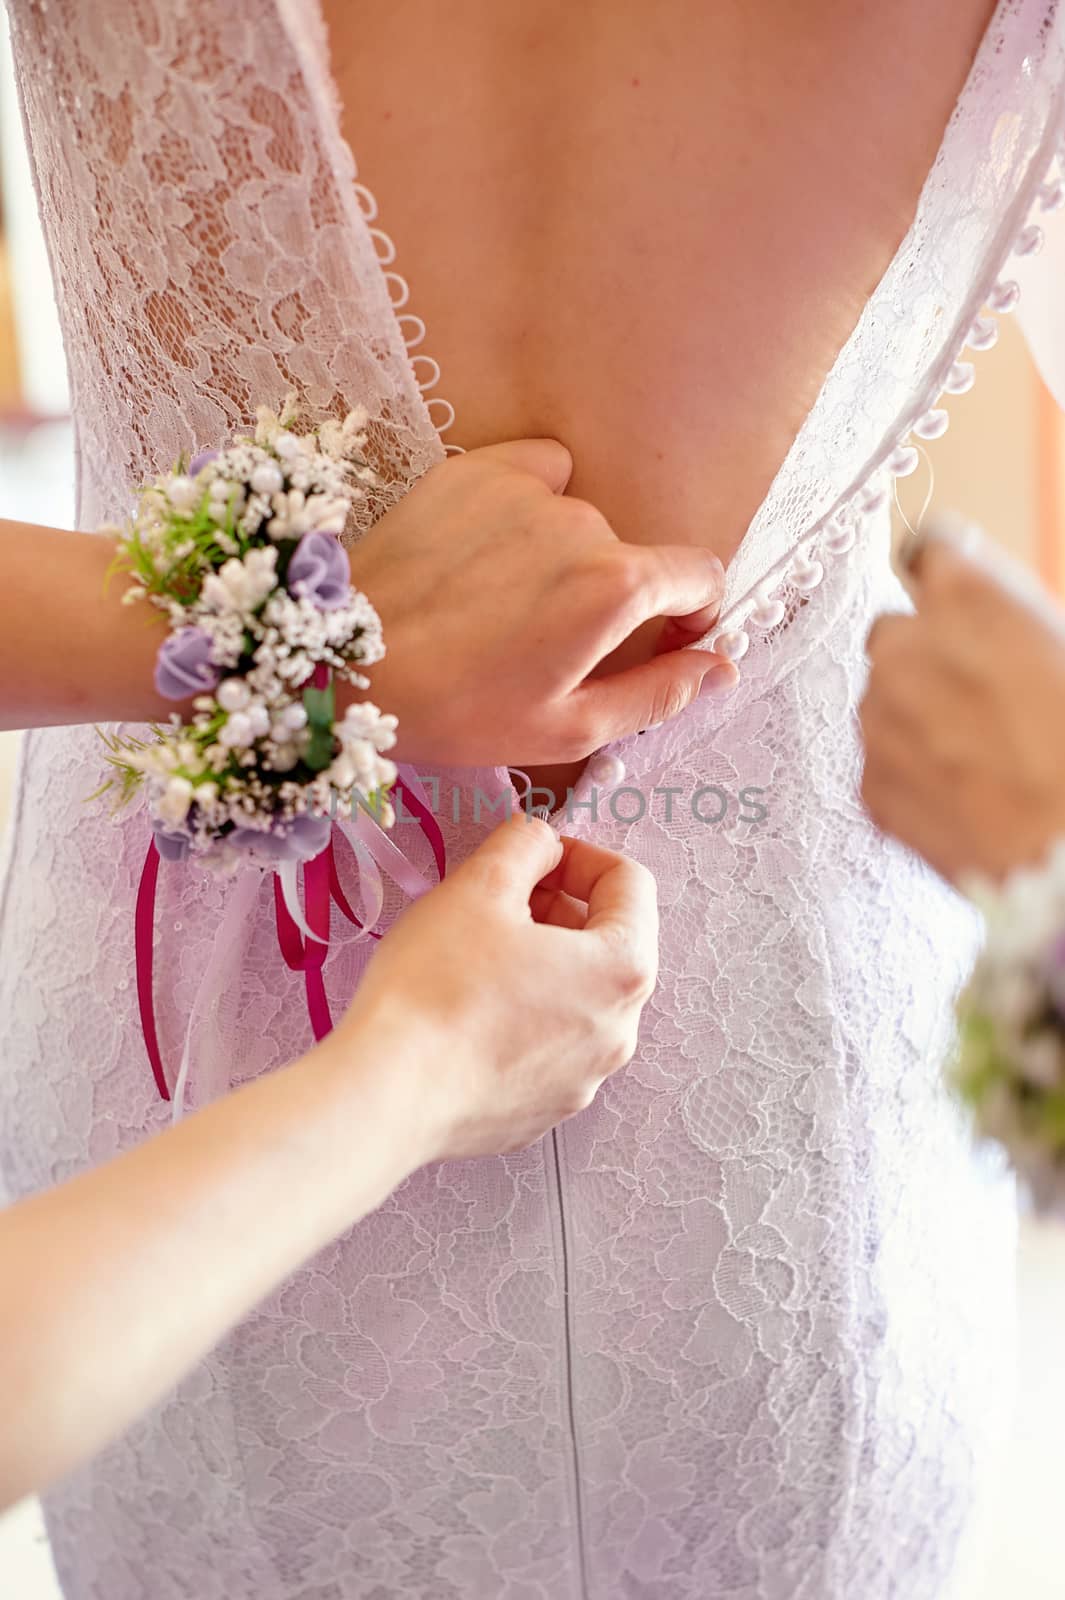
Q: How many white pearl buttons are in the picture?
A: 13